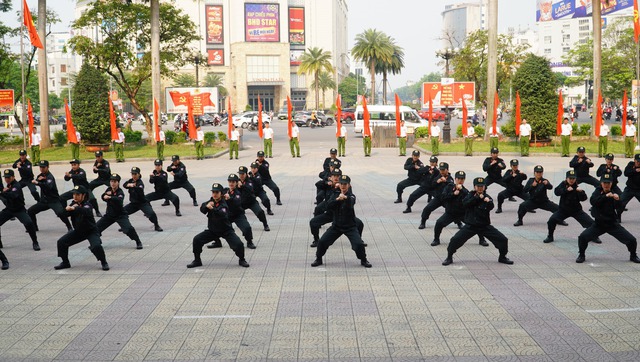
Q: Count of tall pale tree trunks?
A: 4